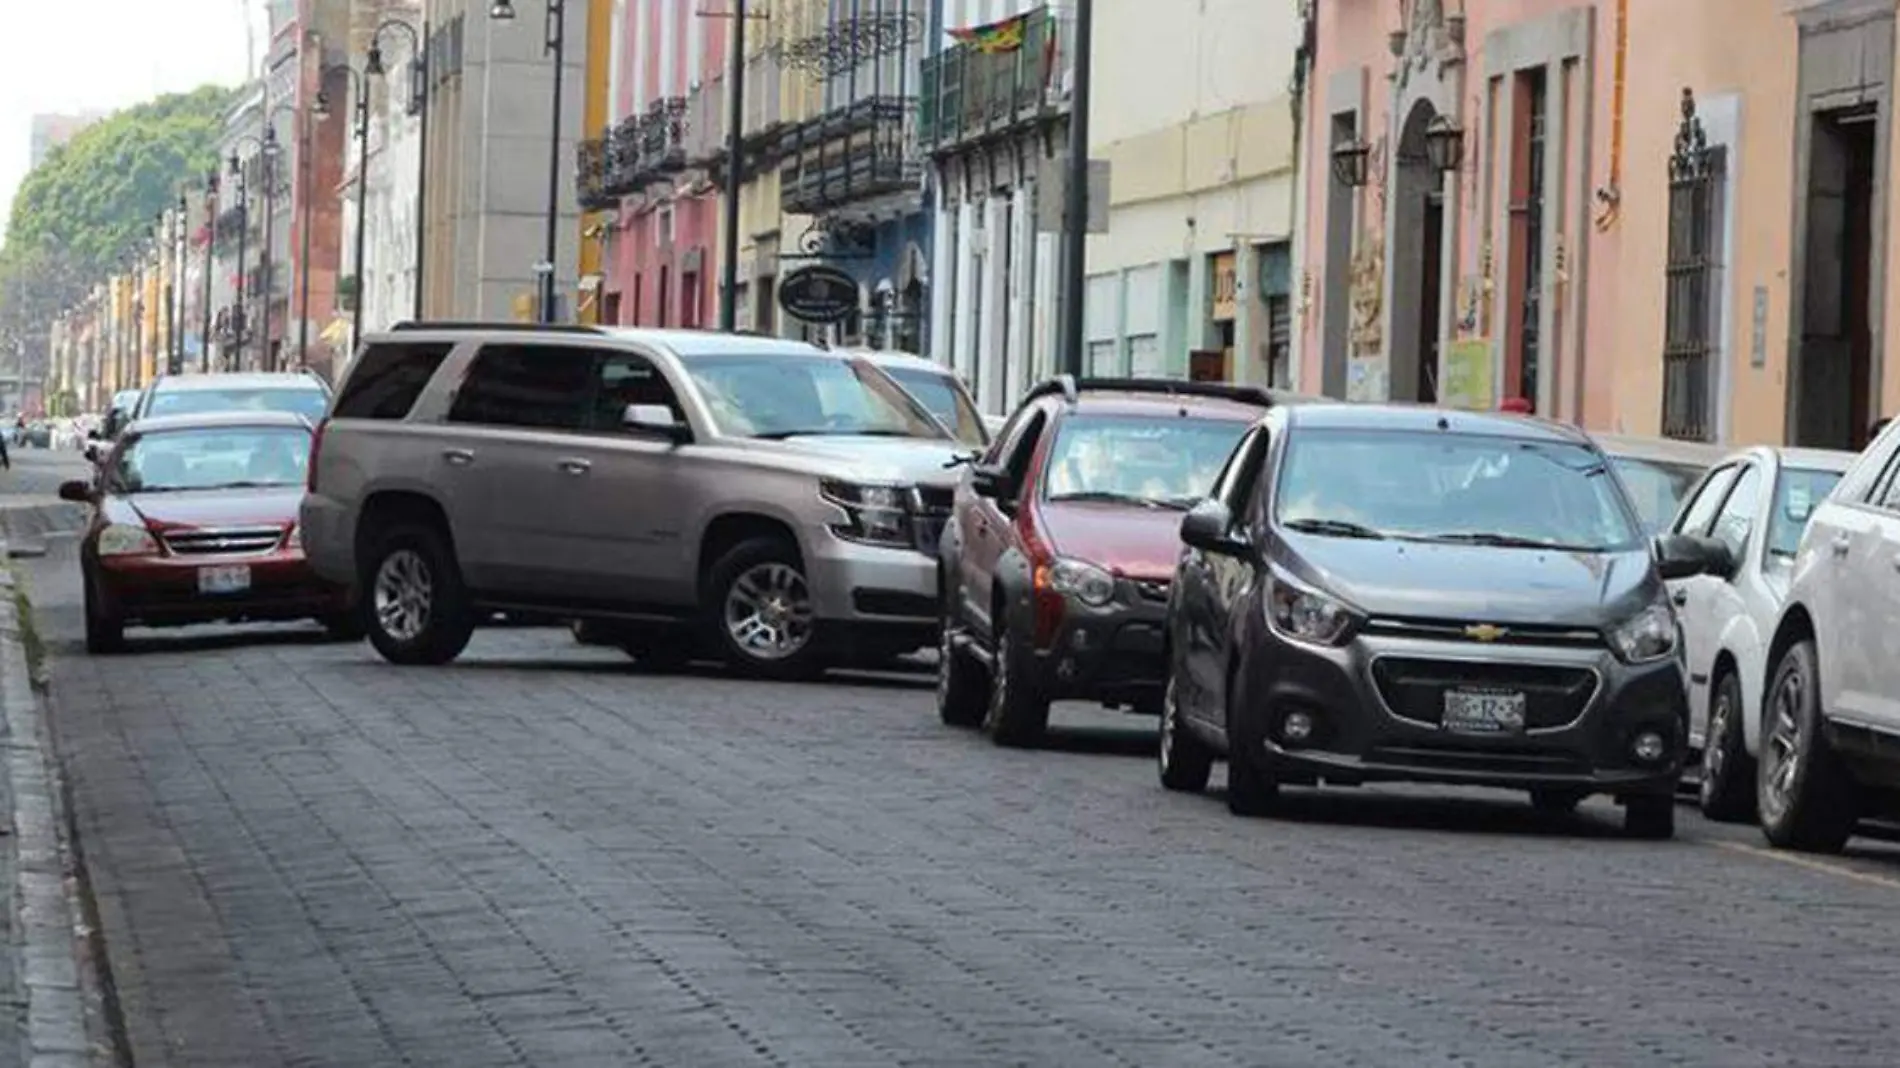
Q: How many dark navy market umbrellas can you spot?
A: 0